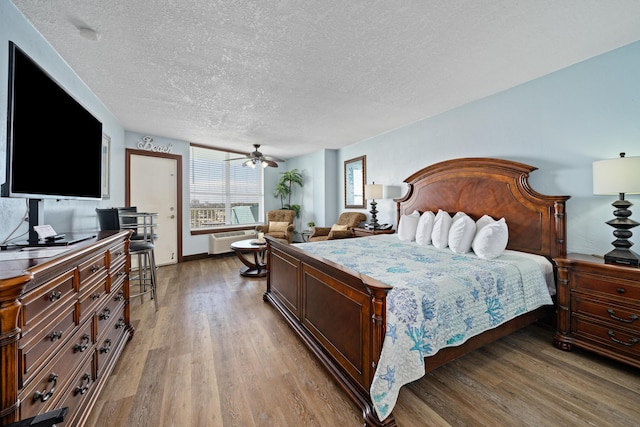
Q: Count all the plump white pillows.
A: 5